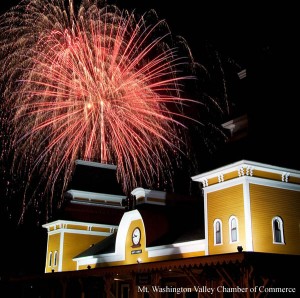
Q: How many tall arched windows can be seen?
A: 5